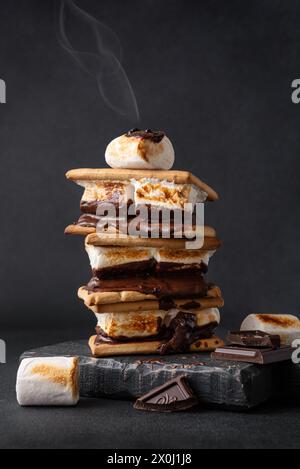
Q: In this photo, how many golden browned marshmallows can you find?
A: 9